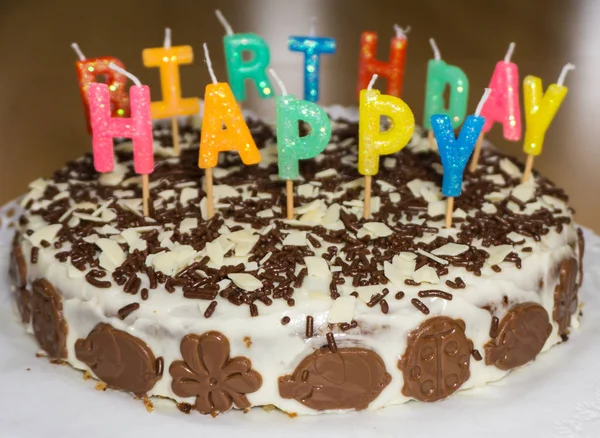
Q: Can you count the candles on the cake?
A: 13